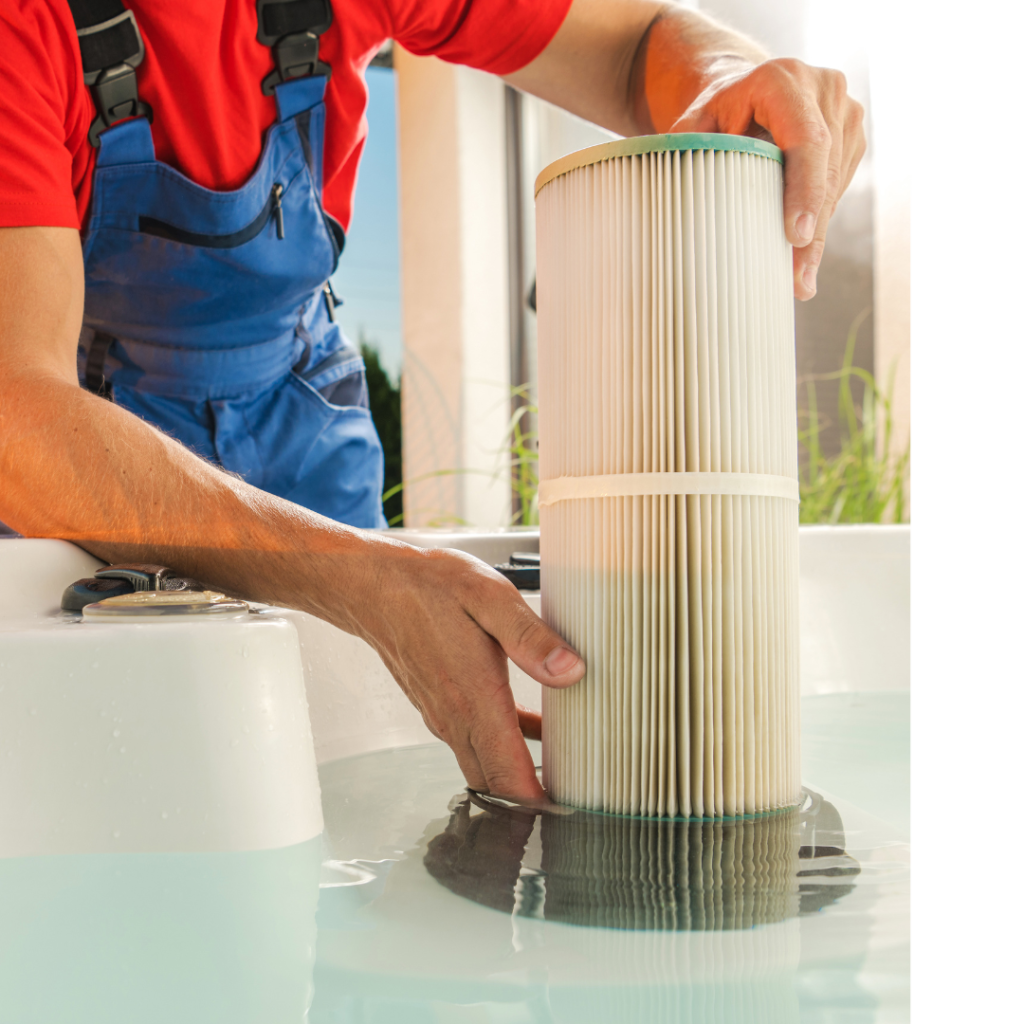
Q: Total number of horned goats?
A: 0